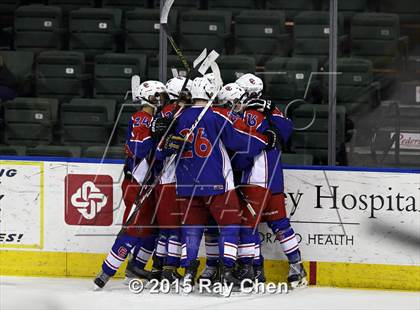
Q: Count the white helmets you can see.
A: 5